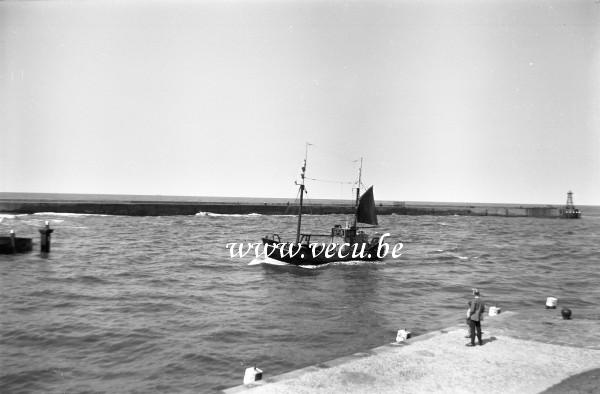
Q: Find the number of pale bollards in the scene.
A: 4